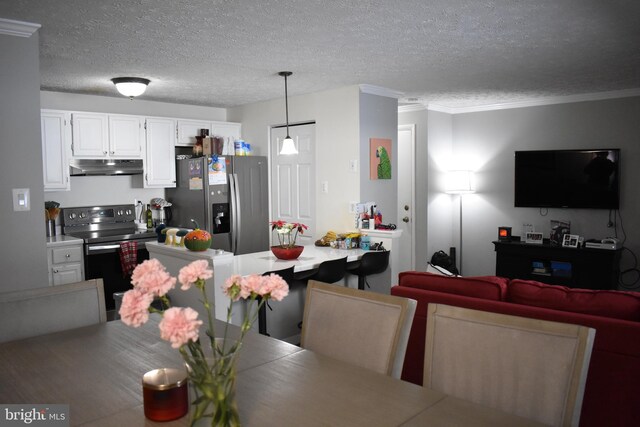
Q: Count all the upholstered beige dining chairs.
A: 3